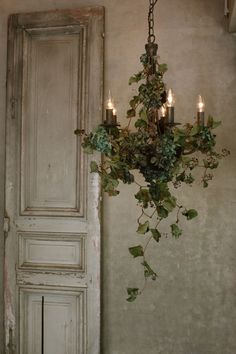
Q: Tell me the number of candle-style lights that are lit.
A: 5